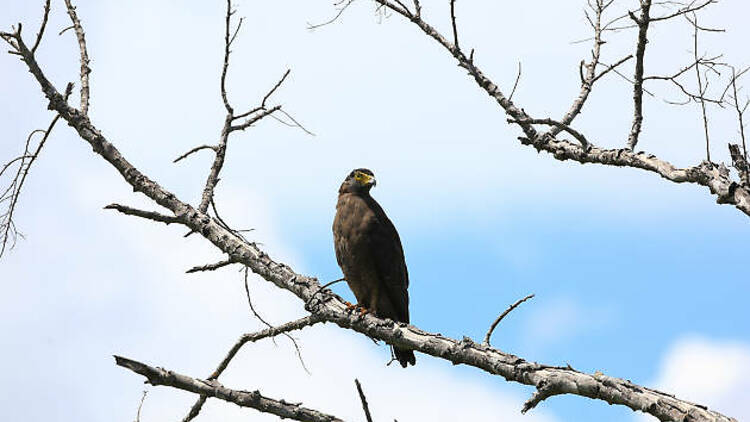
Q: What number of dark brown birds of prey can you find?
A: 1